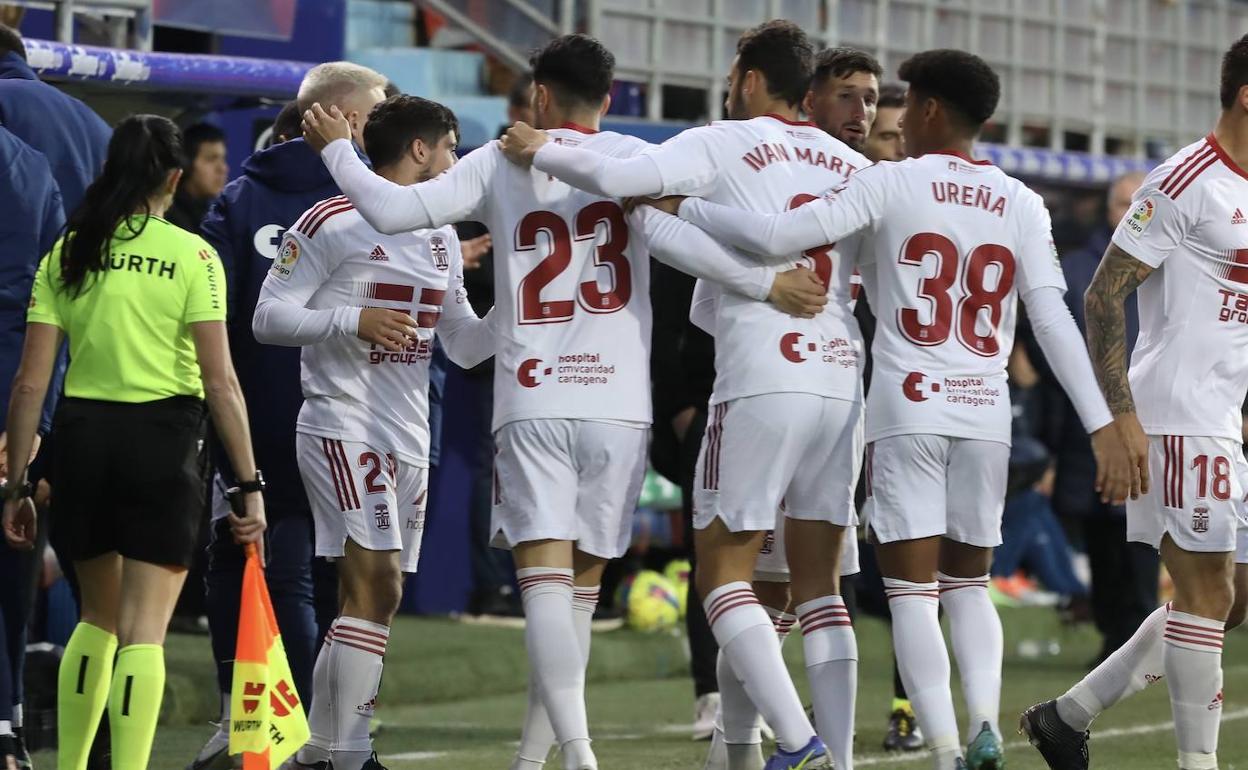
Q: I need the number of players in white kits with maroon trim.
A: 6